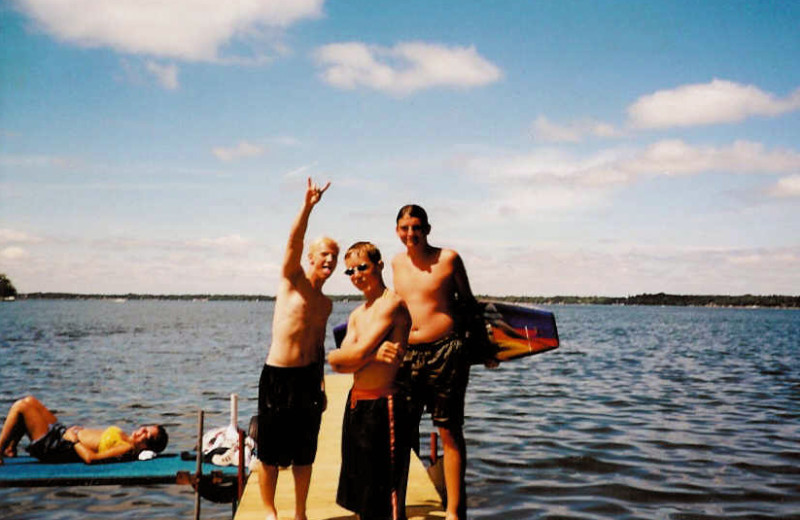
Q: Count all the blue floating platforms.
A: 1